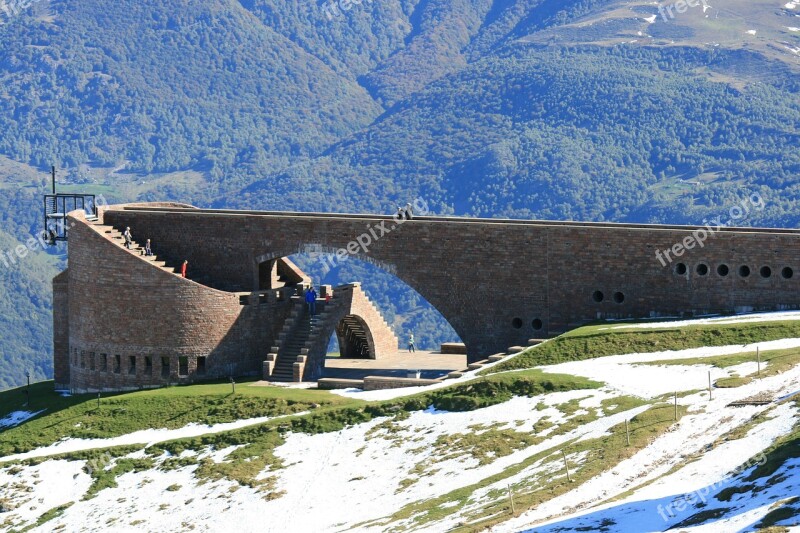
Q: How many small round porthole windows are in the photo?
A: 10